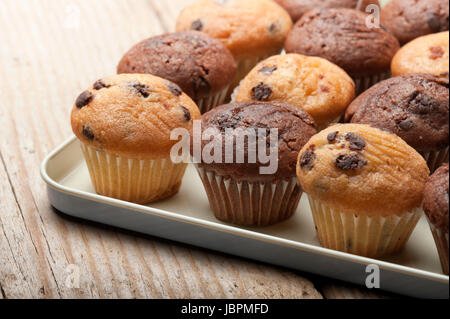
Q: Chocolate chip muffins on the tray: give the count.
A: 5